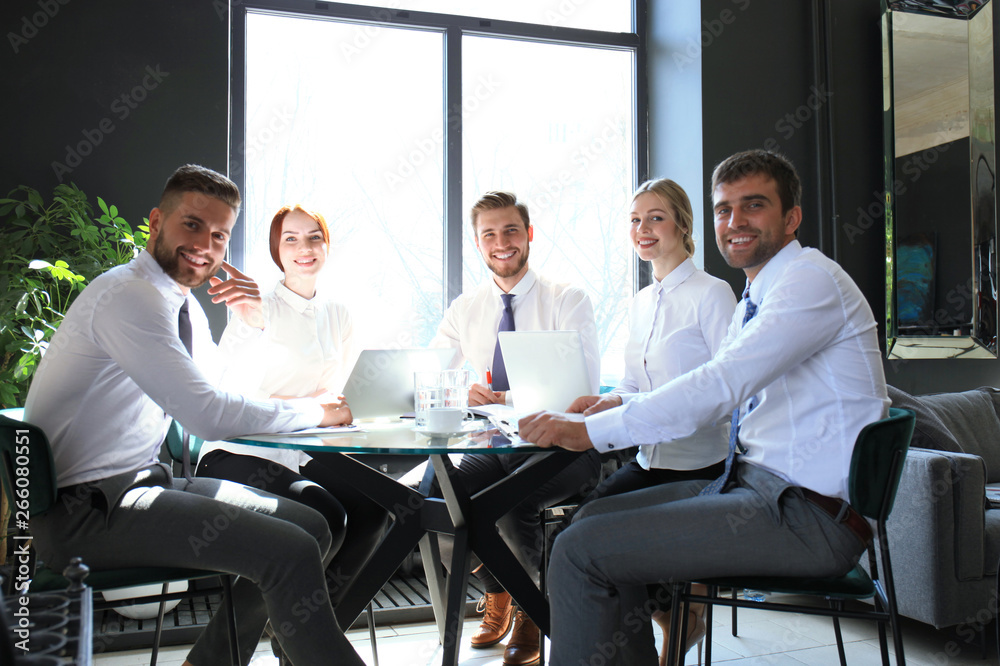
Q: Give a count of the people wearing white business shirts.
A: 5